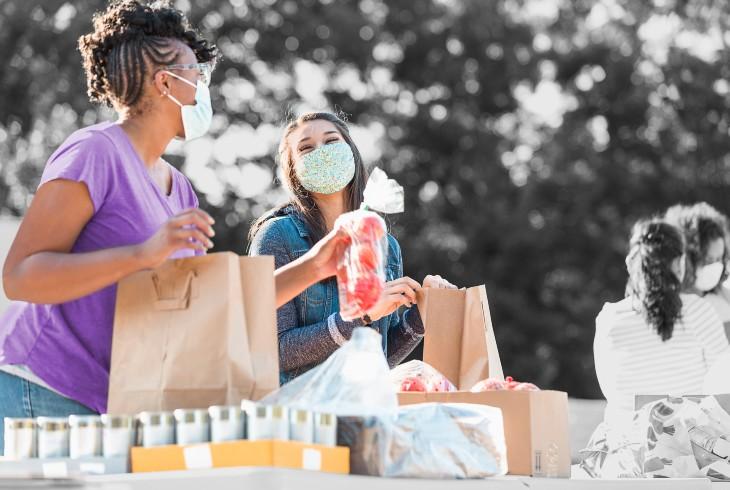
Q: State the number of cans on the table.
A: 10